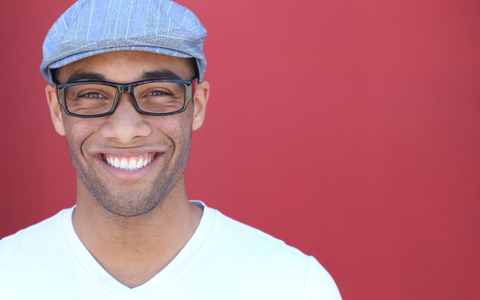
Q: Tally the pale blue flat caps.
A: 1